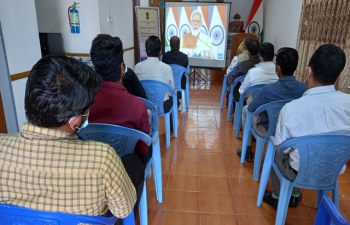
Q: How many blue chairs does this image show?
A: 11